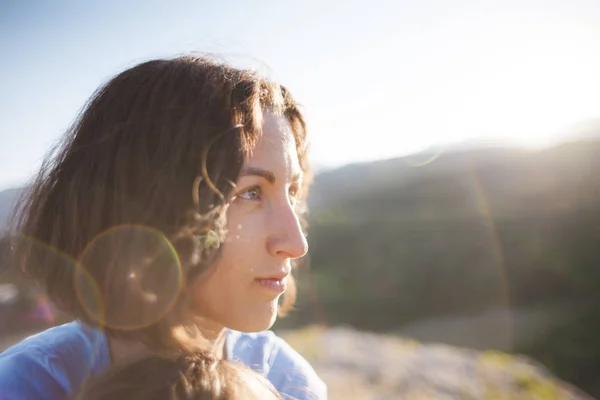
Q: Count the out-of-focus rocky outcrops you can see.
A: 1